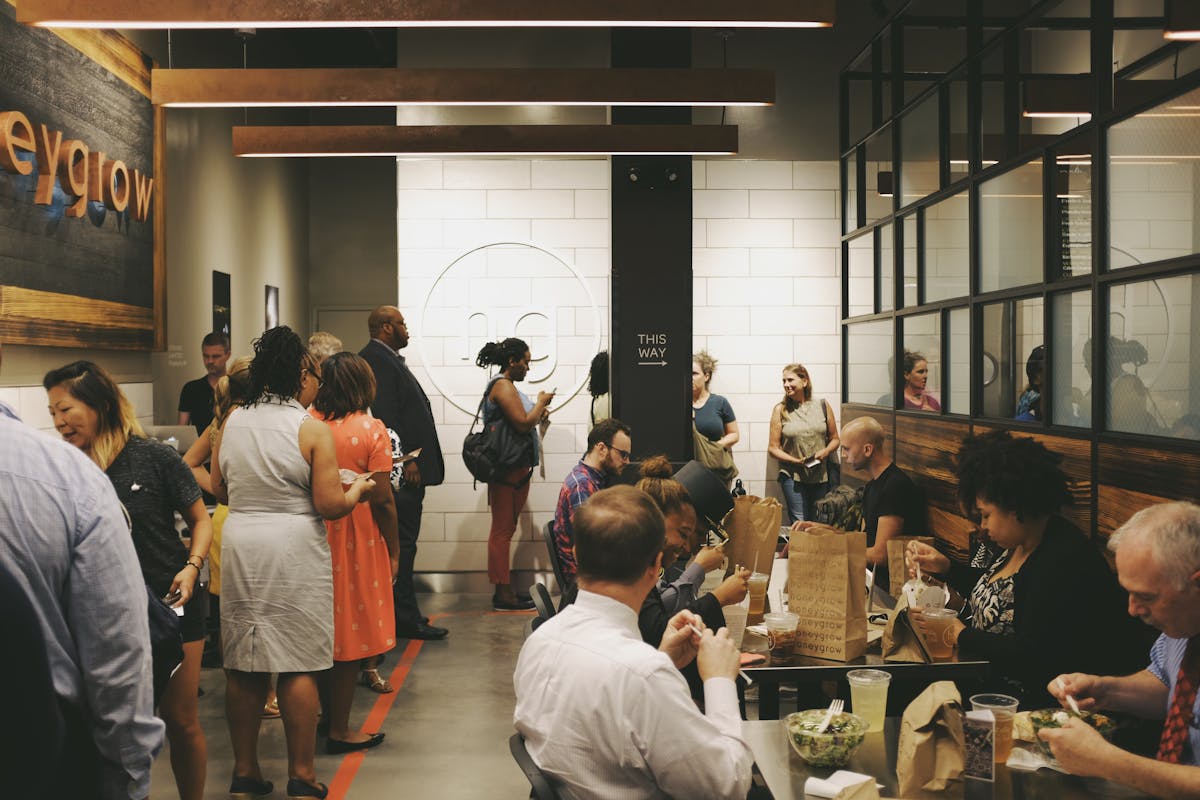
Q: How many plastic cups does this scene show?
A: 5